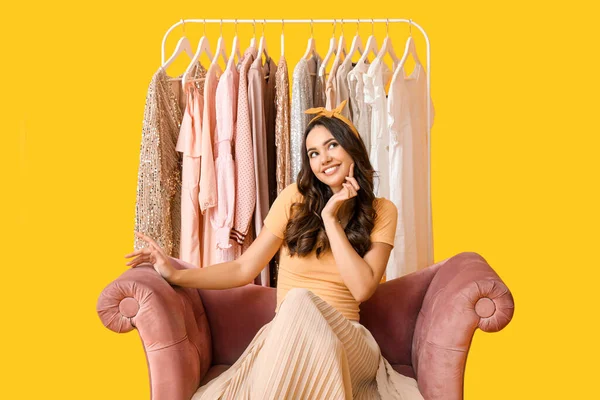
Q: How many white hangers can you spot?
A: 14